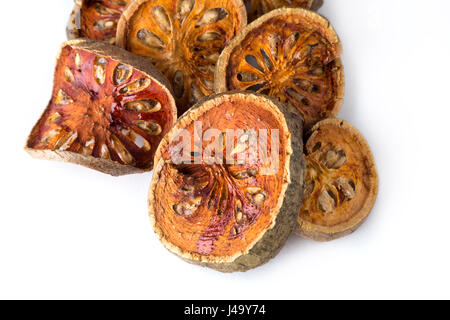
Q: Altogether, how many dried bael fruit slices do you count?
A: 7